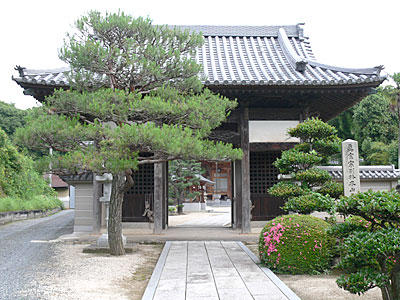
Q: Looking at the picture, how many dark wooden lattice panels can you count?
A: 2